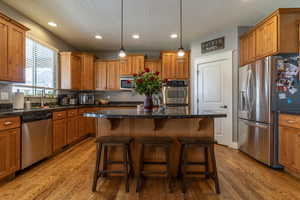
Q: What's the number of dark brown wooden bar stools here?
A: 3